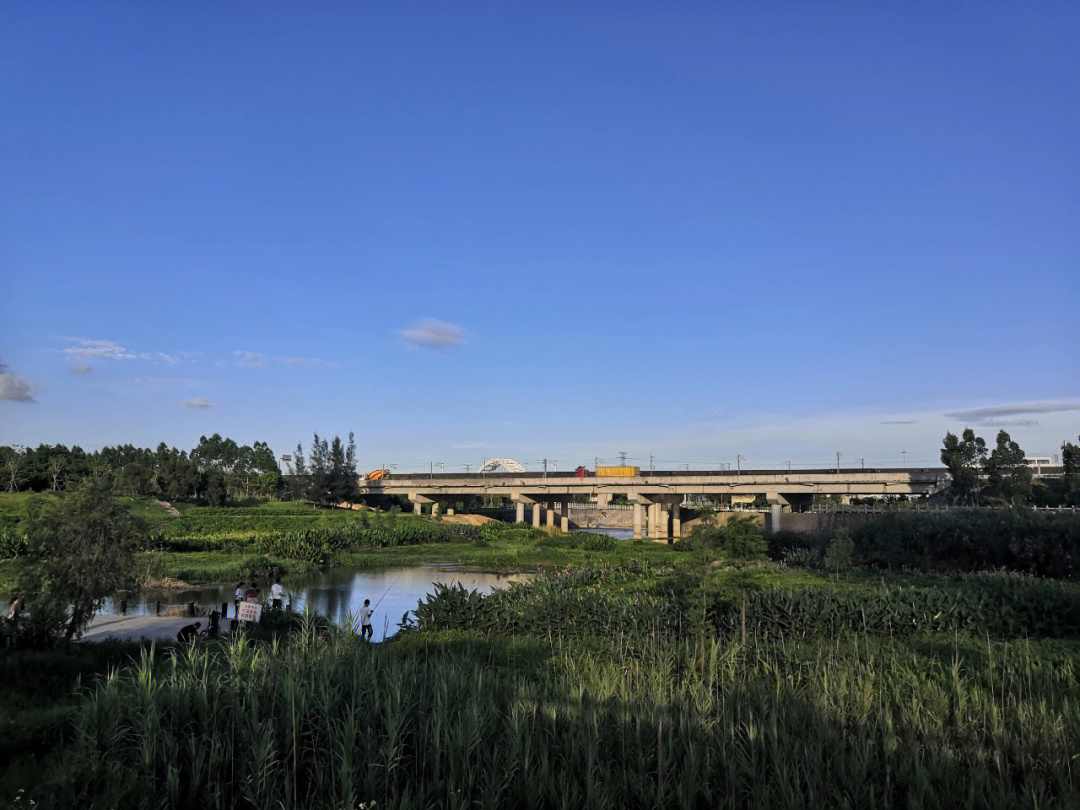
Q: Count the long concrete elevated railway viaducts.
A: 1